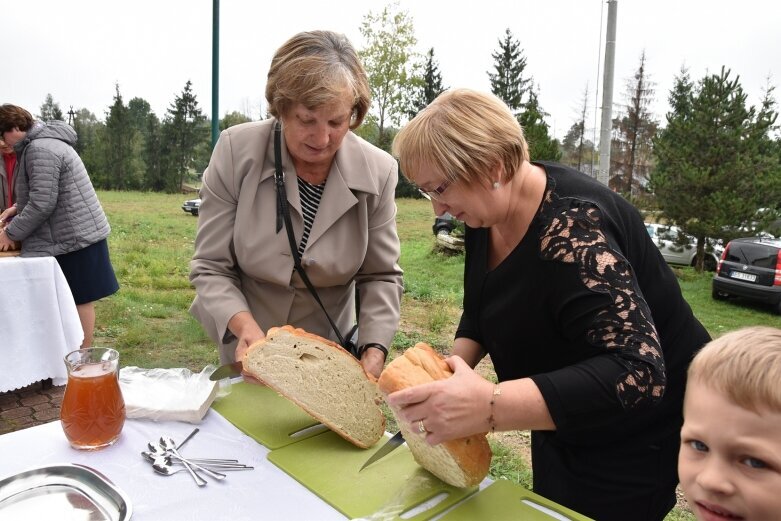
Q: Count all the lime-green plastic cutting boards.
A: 3